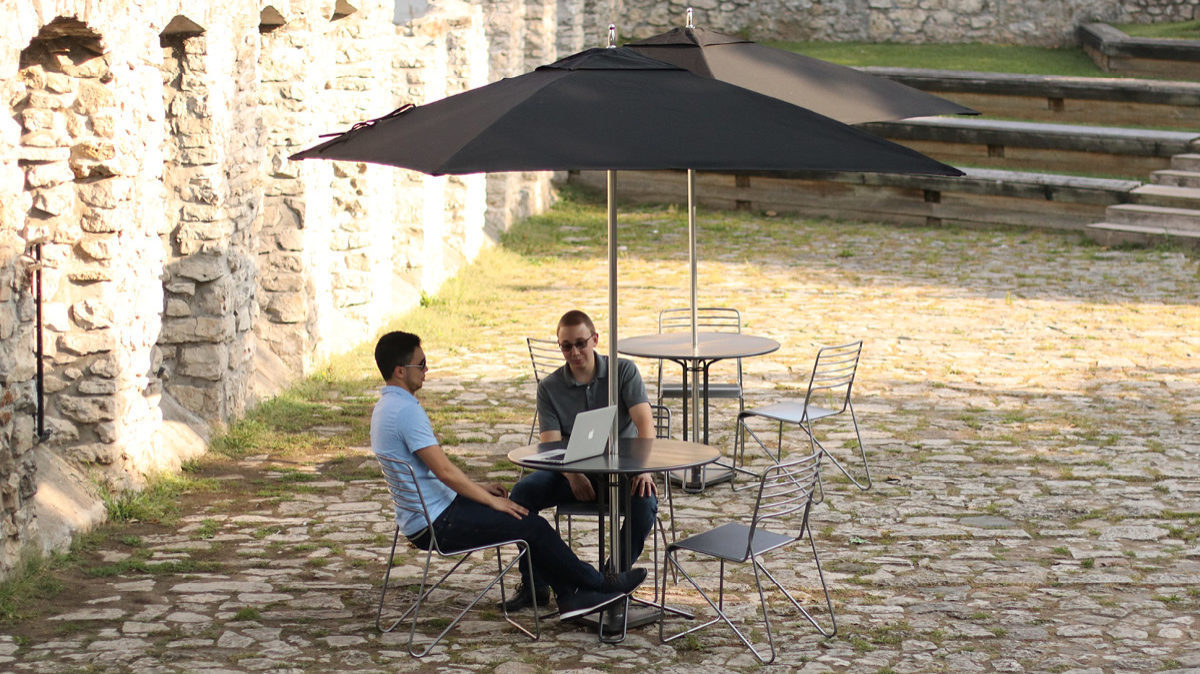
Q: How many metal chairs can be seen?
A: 6